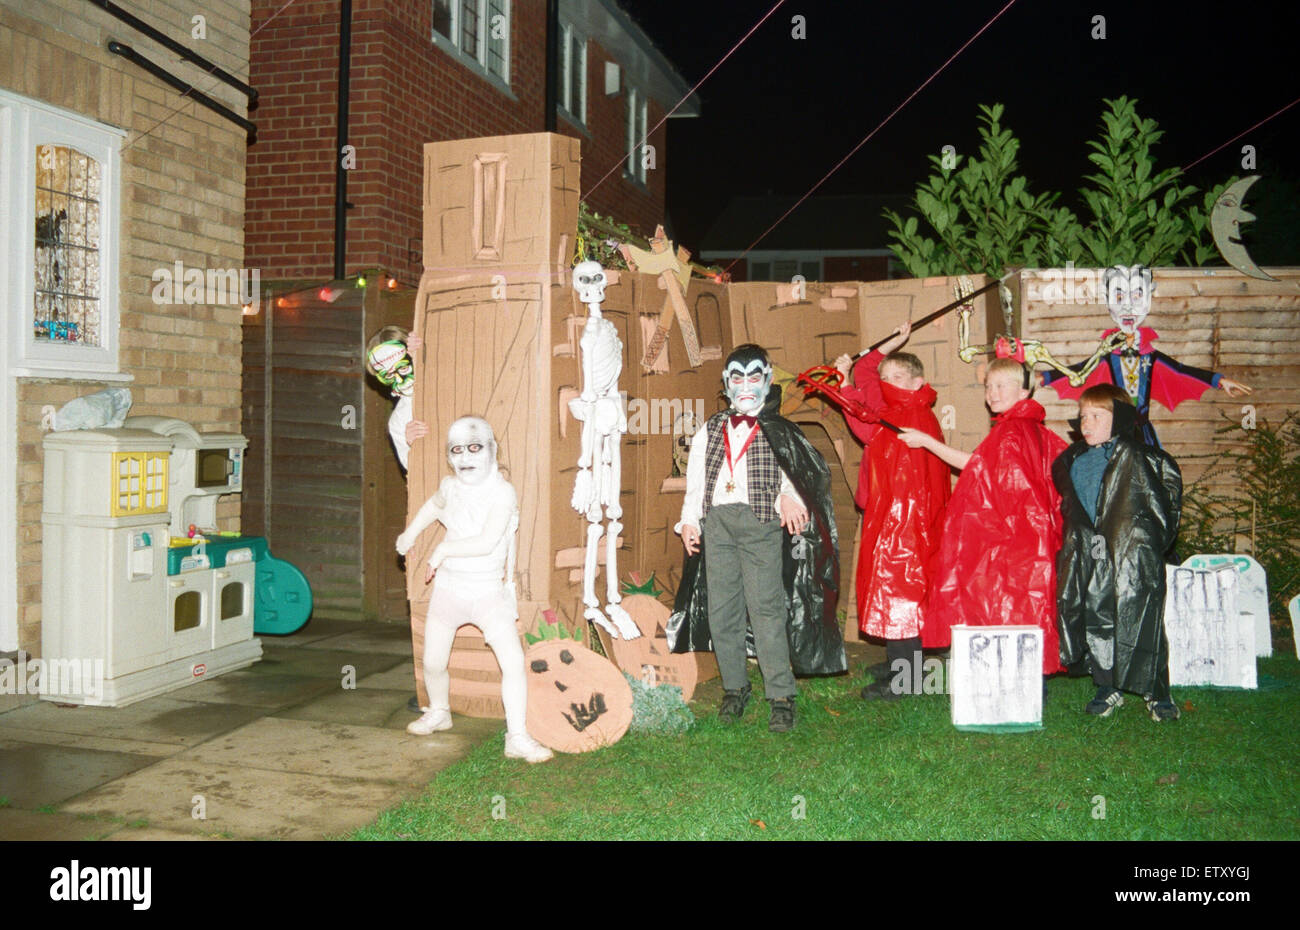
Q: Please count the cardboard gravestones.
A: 4